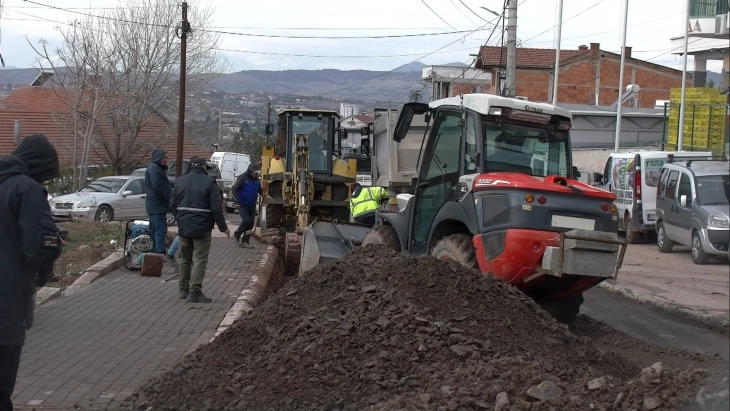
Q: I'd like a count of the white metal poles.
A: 3